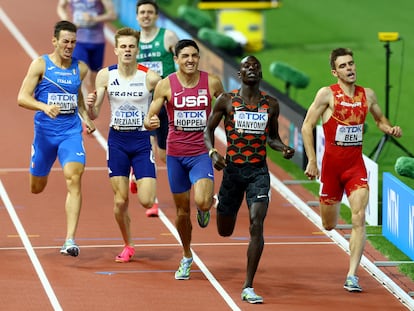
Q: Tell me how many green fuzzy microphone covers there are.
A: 4